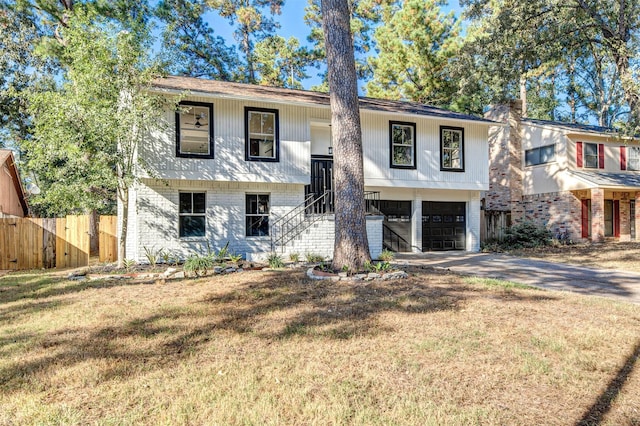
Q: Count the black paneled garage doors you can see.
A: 2